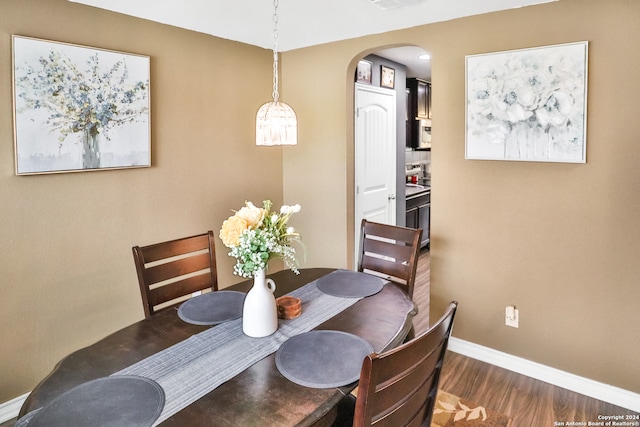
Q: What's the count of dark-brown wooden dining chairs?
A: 3